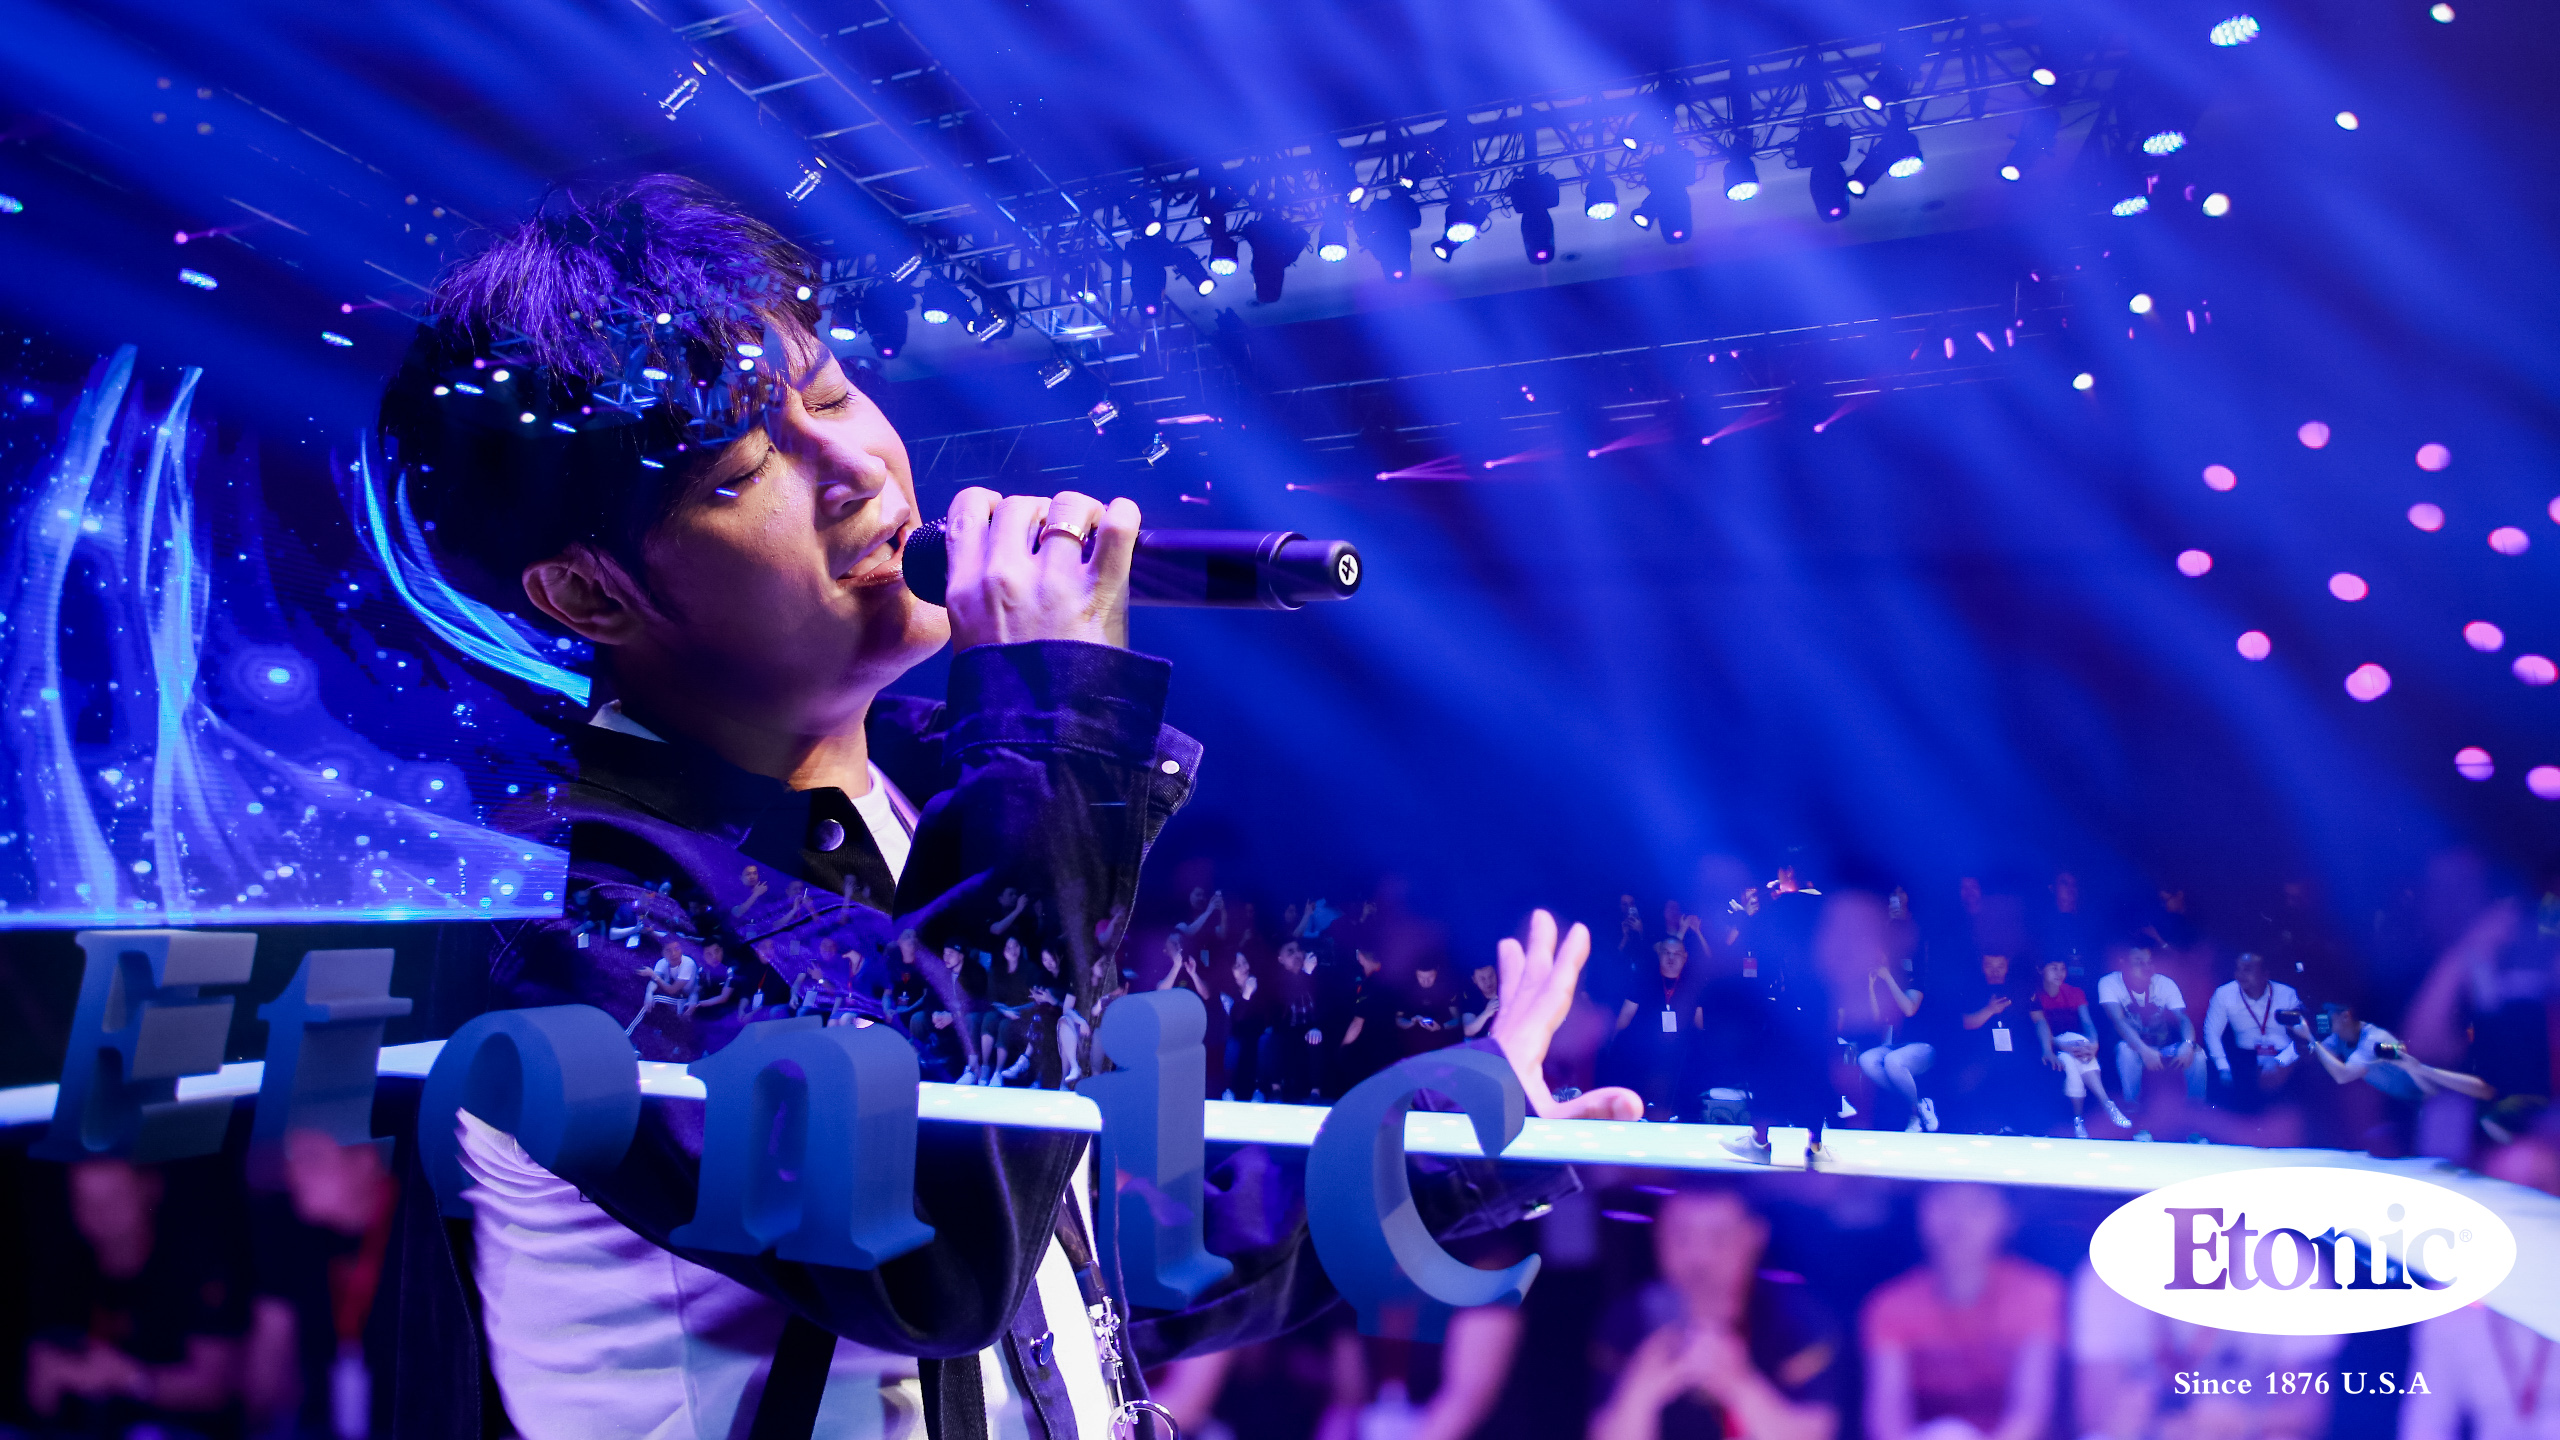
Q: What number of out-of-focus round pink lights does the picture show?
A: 14